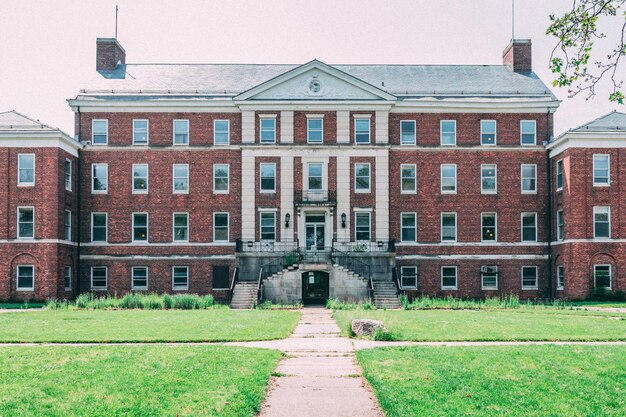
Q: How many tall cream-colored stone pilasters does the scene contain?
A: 4